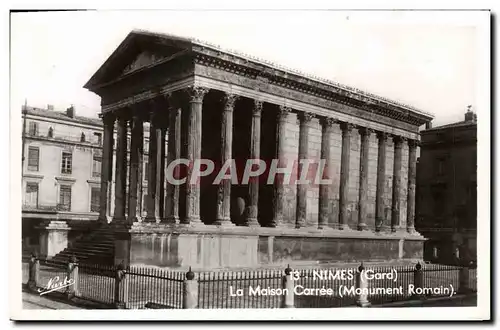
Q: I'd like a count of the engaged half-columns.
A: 8